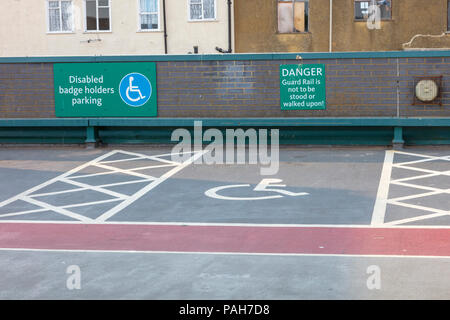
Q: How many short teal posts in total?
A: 2